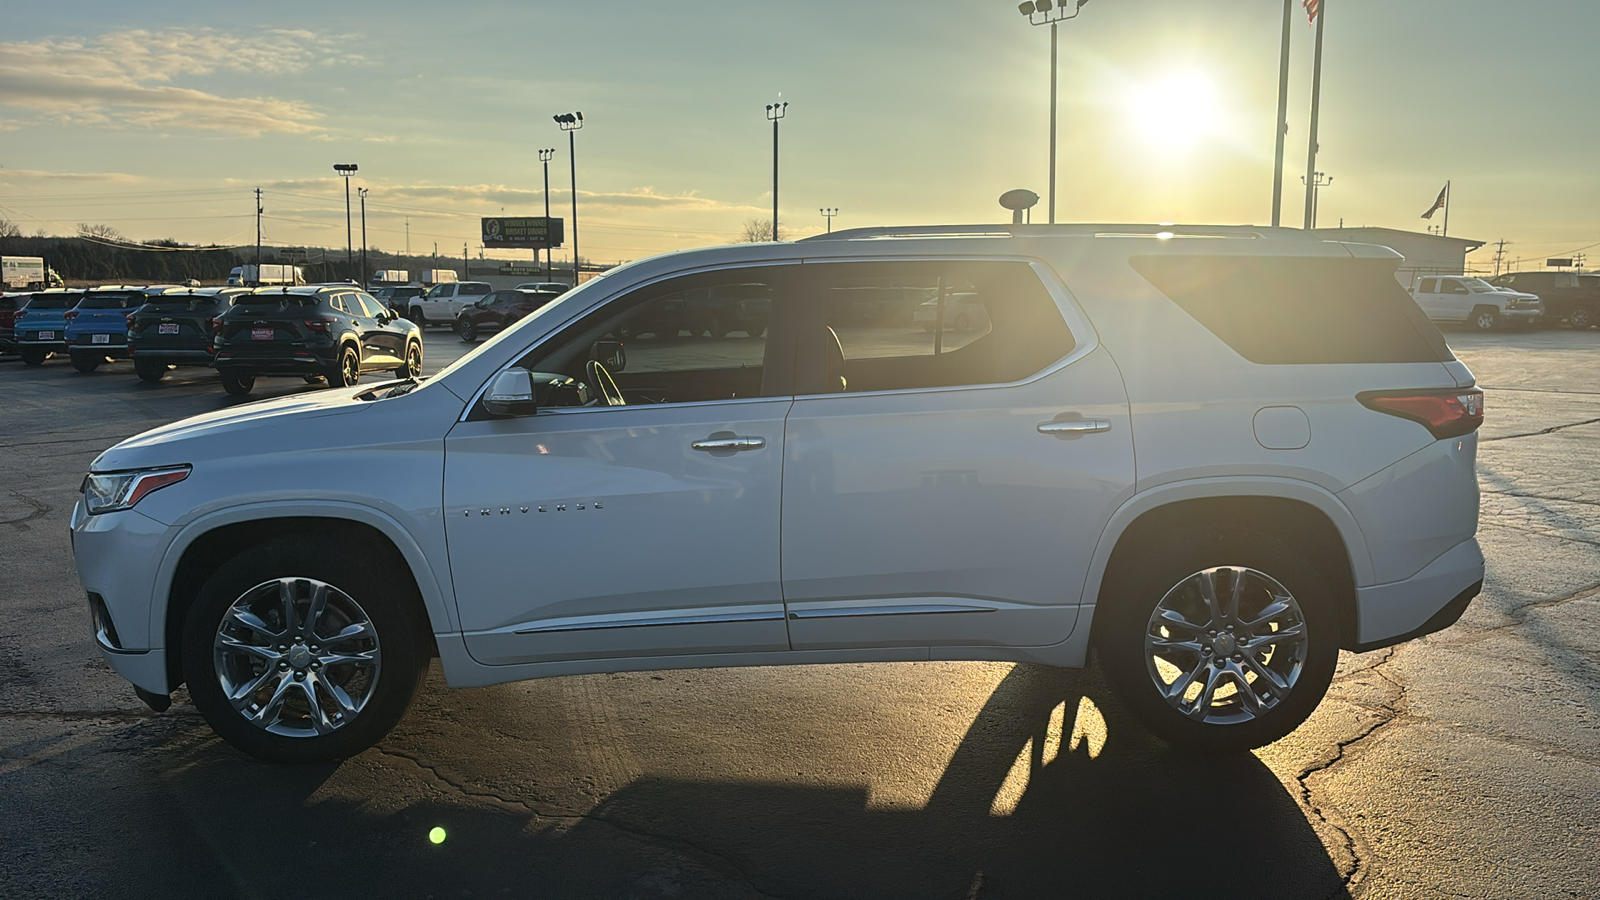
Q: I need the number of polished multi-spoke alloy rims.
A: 2